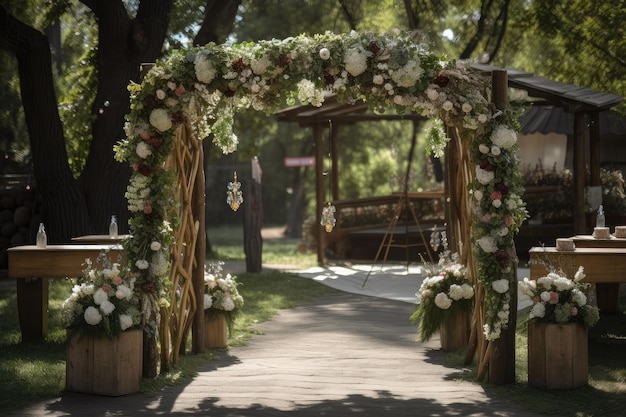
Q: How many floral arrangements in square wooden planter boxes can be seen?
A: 4